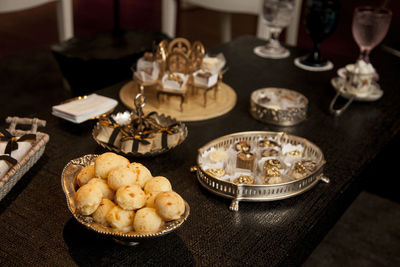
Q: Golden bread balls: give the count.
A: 13